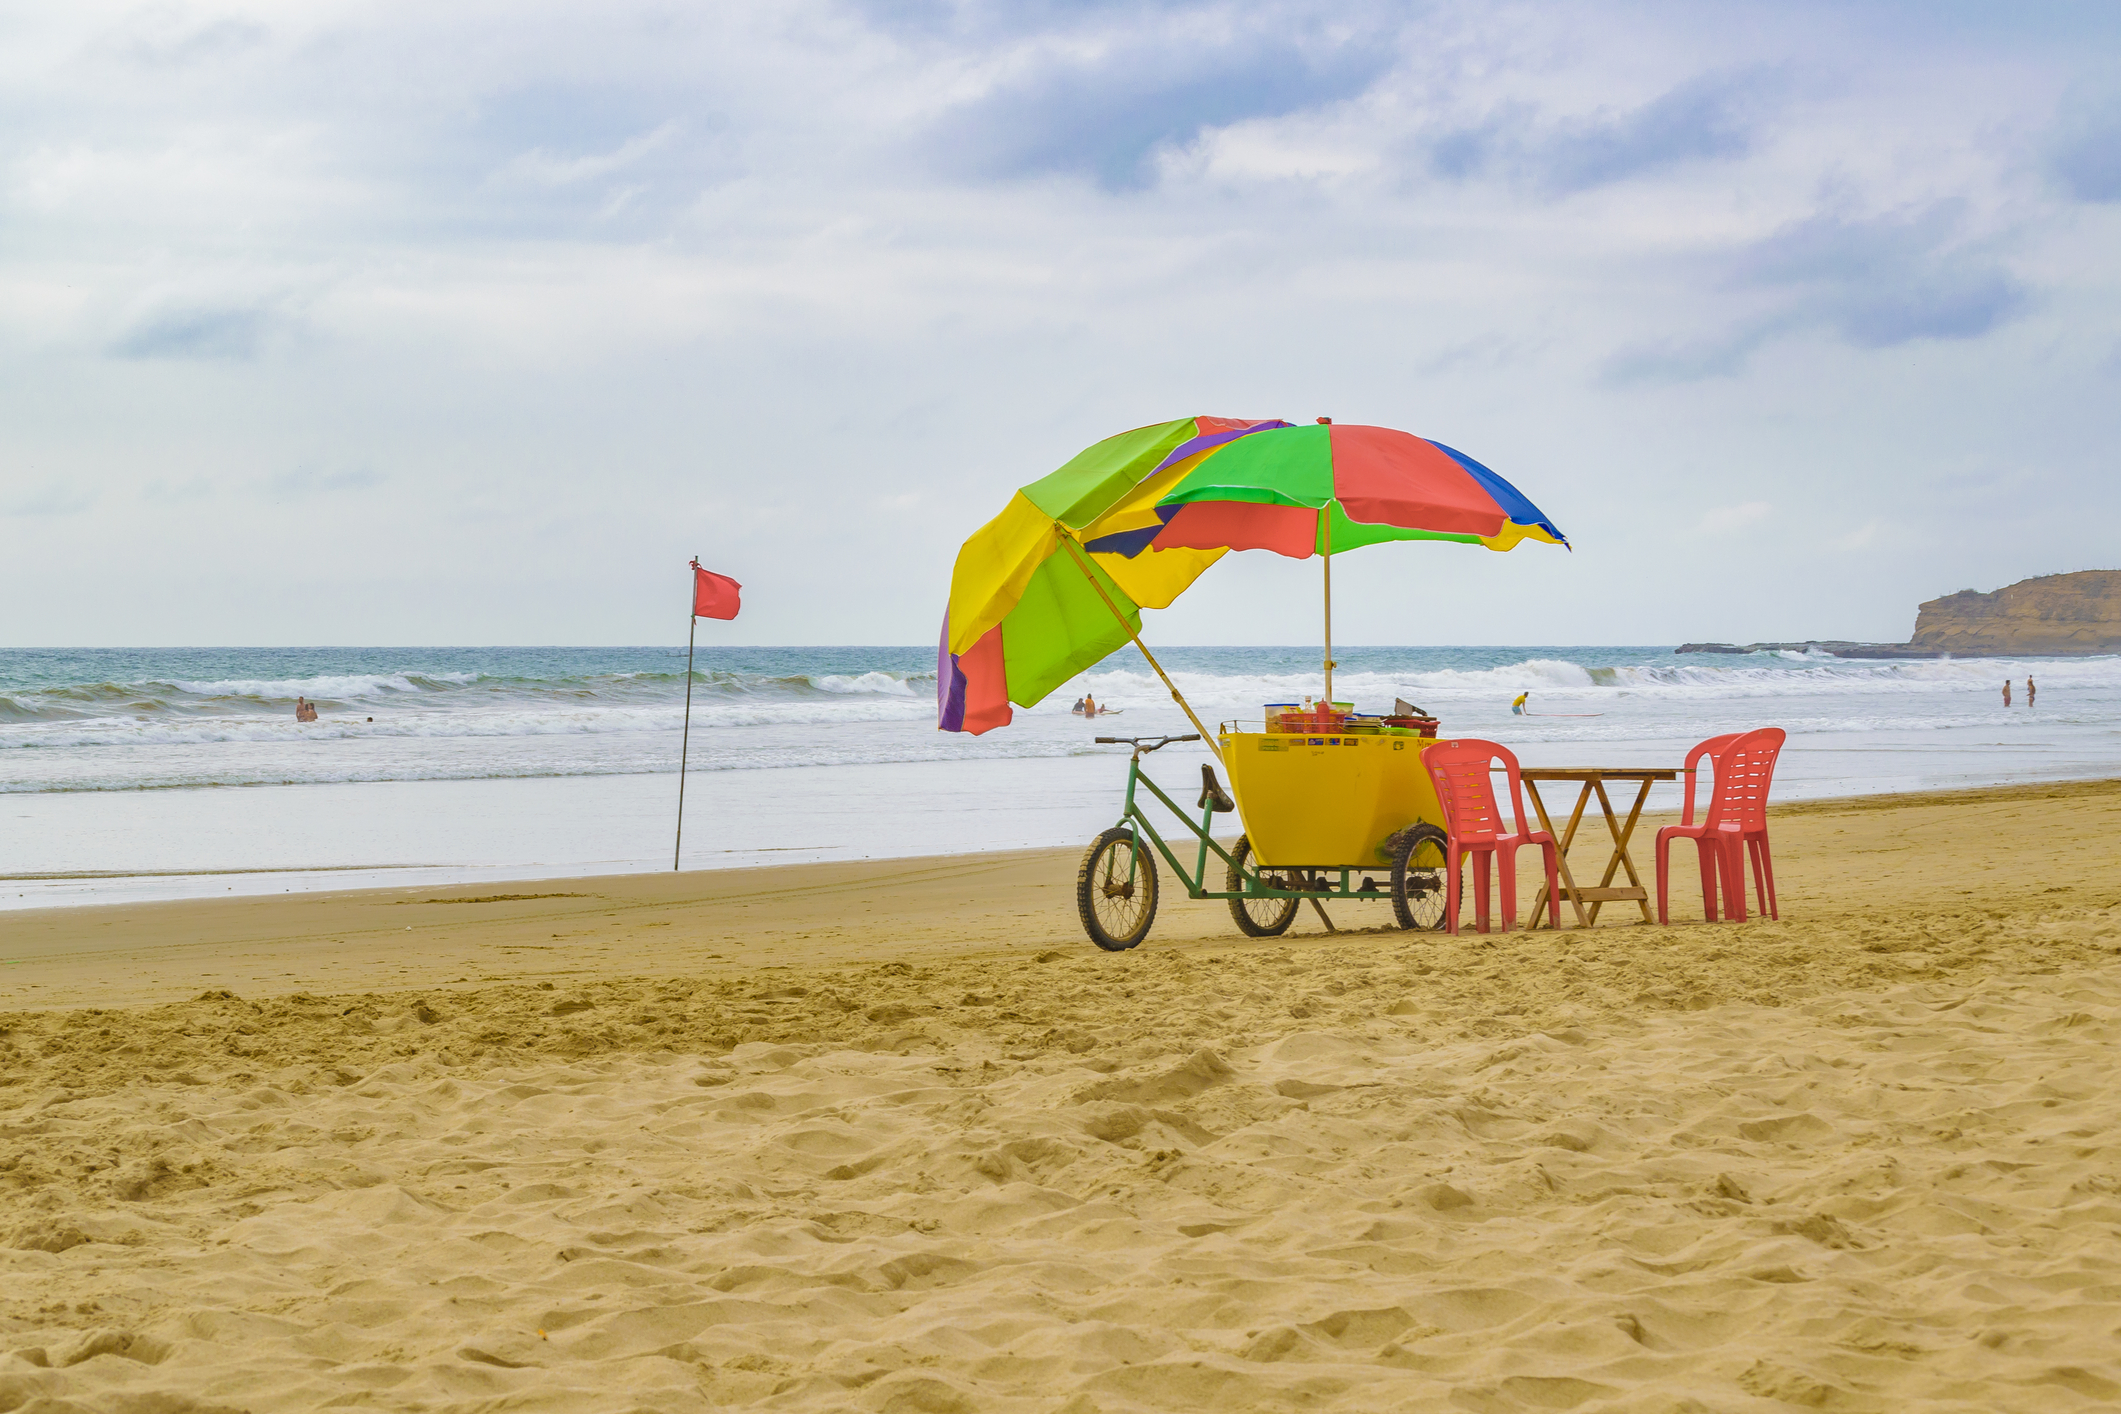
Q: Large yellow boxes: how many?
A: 1